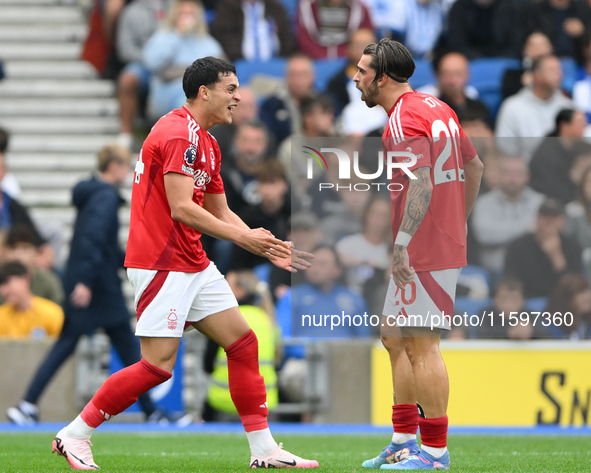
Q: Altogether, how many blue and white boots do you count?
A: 2